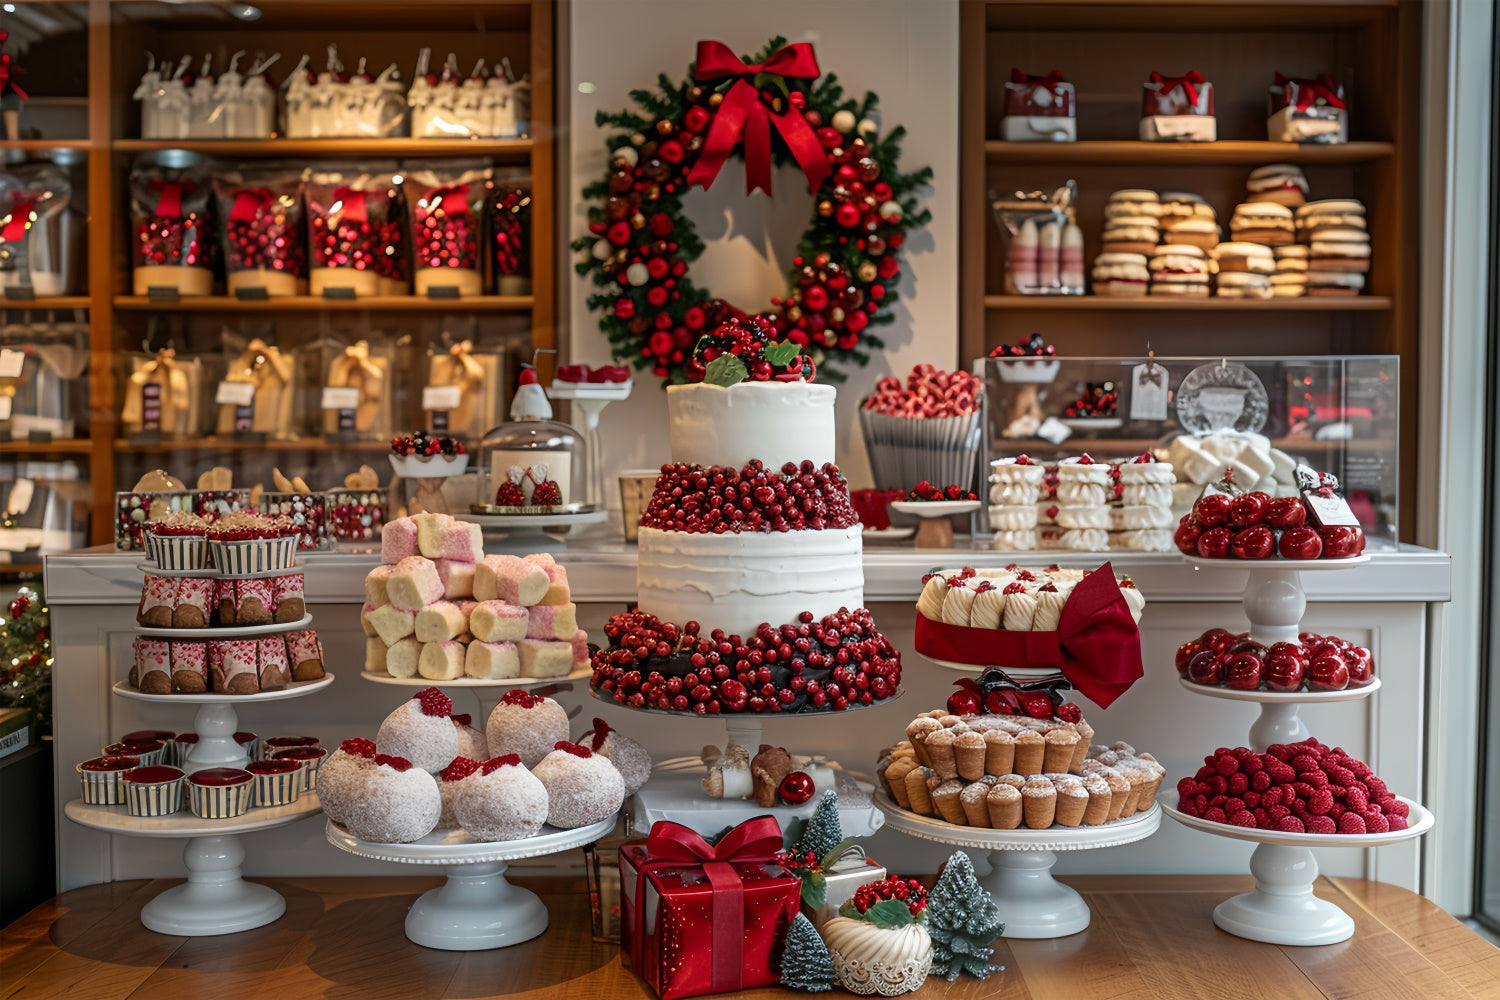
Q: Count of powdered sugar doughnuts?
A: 9